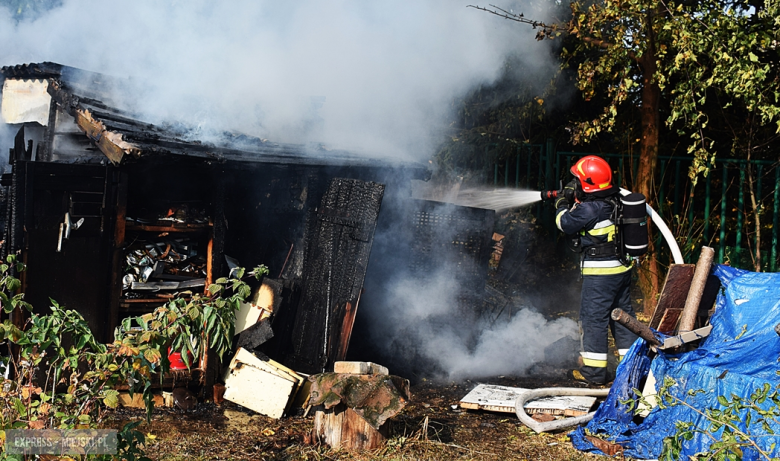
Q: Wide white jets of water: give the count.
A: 1